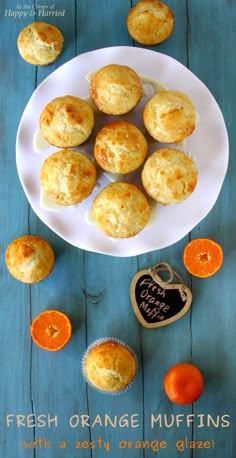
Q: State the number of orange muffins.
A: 11